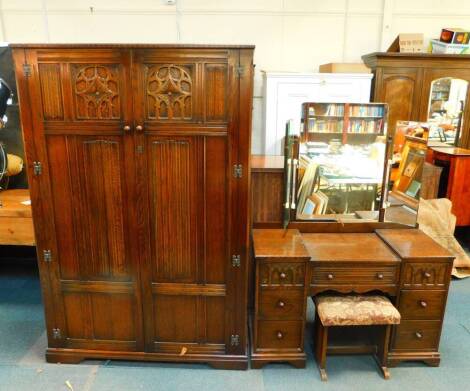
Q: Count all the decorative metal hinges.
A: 8